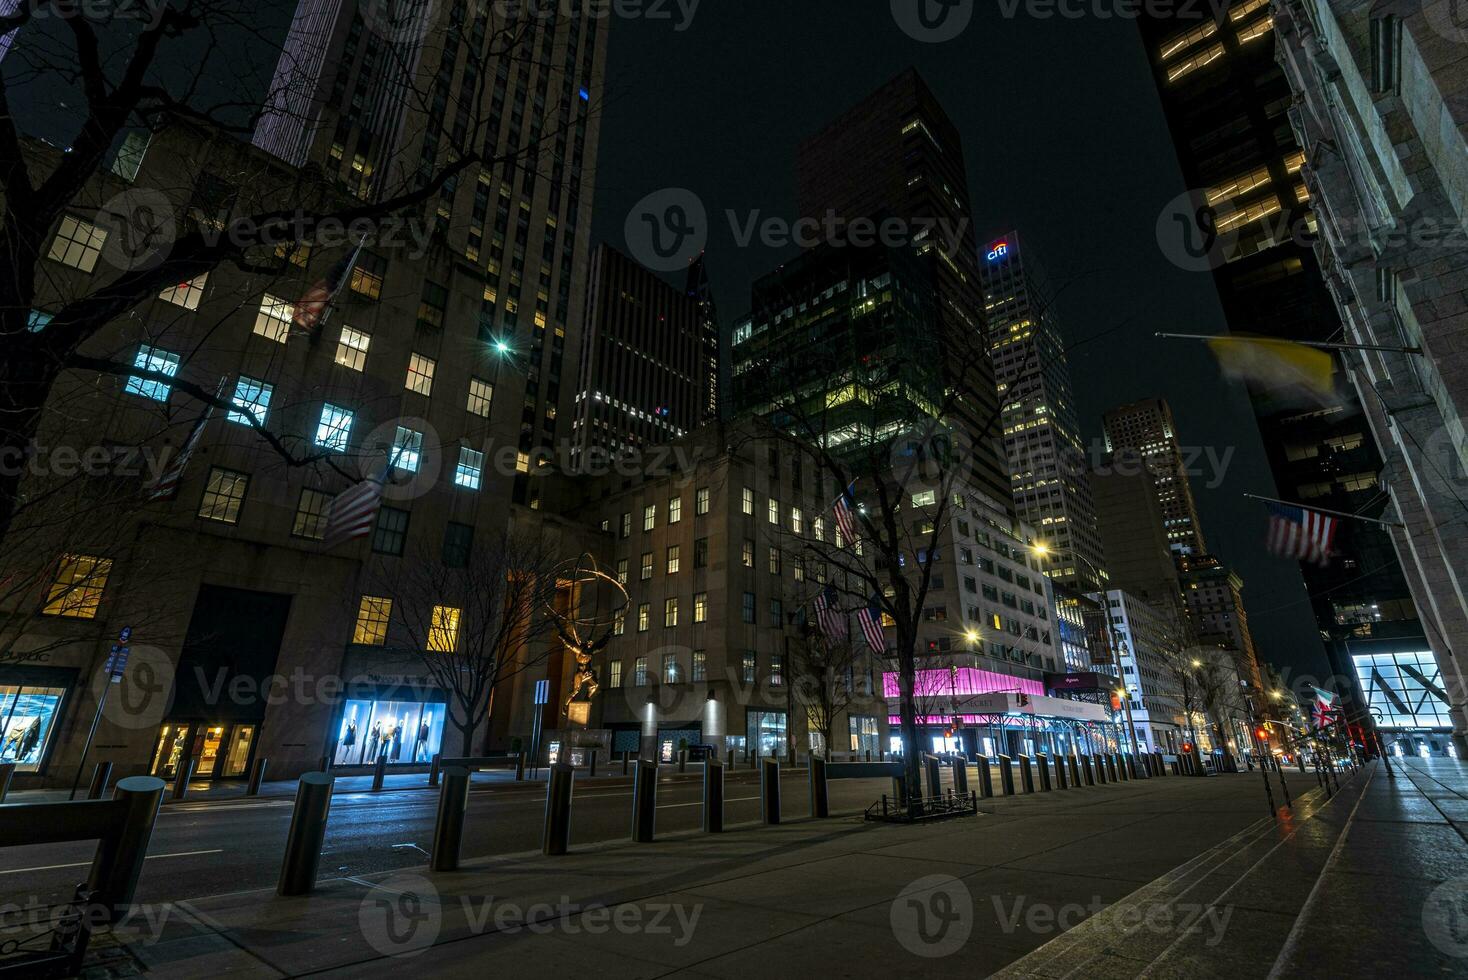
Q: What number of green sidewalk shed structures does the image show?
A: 0